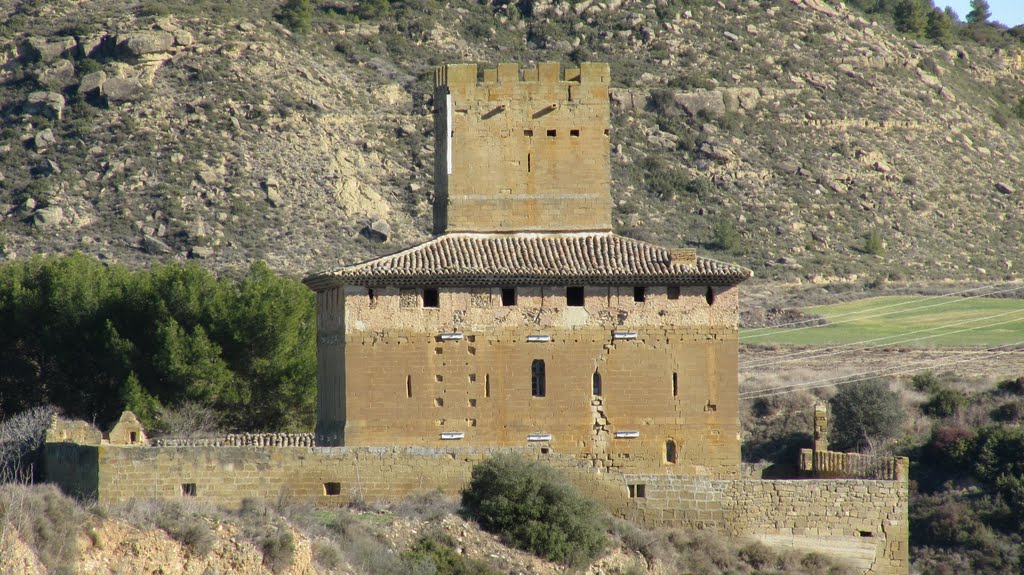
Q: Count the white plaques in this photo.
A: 6